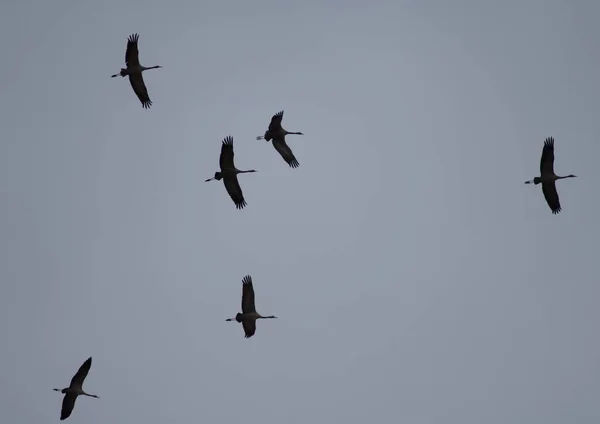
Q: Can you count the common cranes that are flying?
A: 6